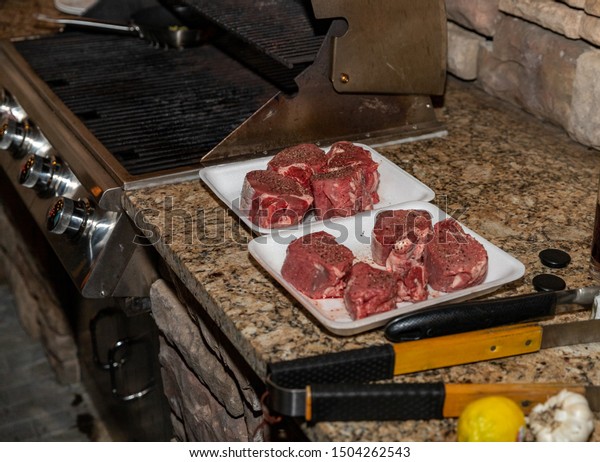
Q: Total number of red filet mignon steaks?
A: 8